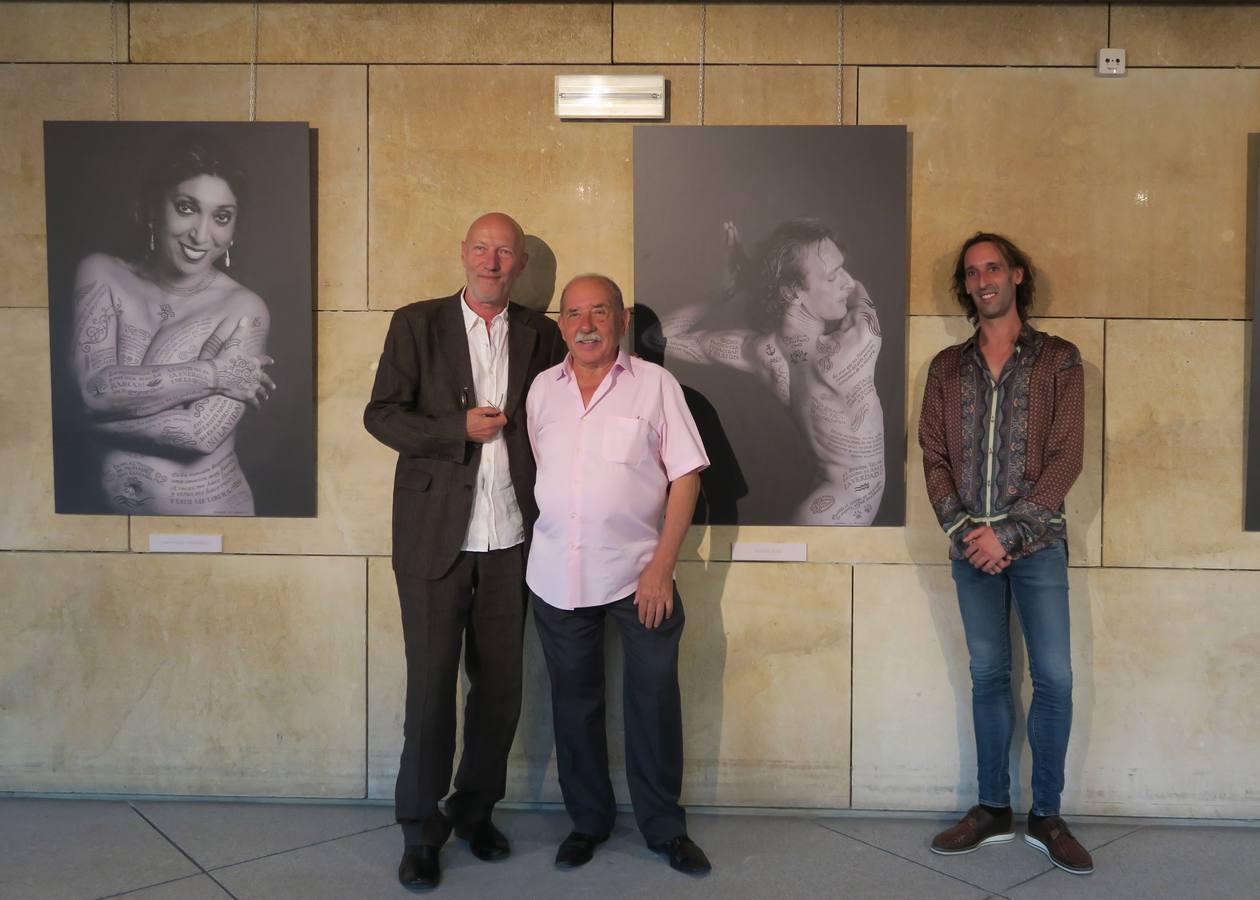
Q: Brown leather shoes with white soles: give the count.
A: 2